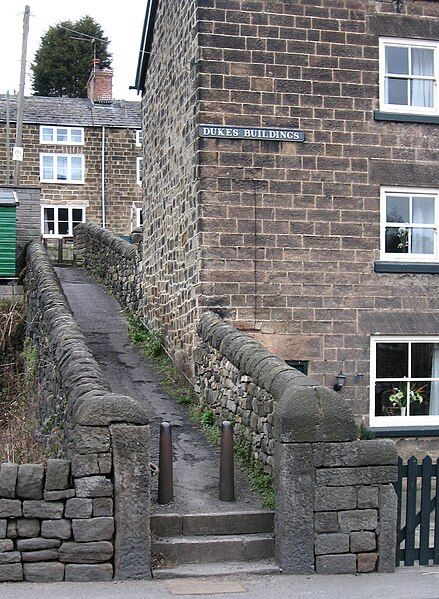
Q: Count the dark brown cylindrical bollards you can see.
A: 2